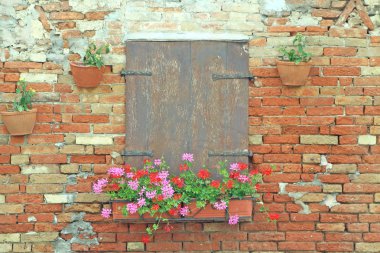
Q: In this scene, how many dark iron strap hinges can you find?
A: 4